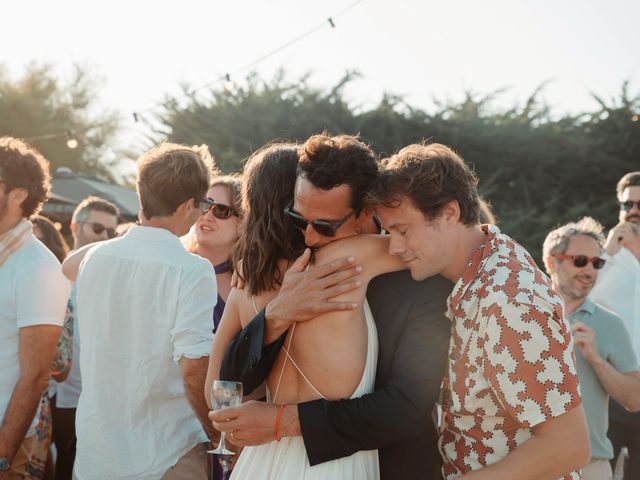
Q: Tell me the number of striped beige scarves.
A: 1